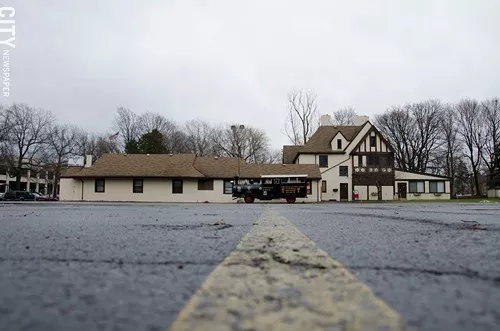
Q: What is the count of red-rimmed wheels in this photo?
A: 2